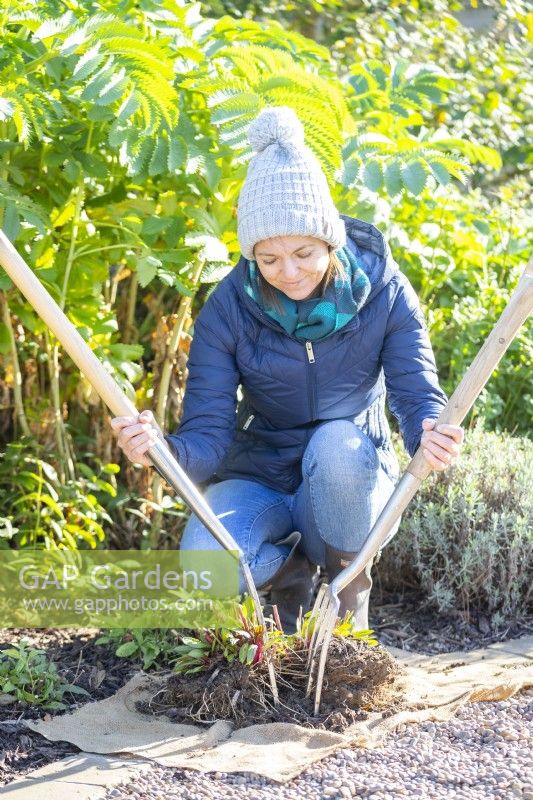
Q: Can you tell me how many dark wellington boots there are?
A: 2